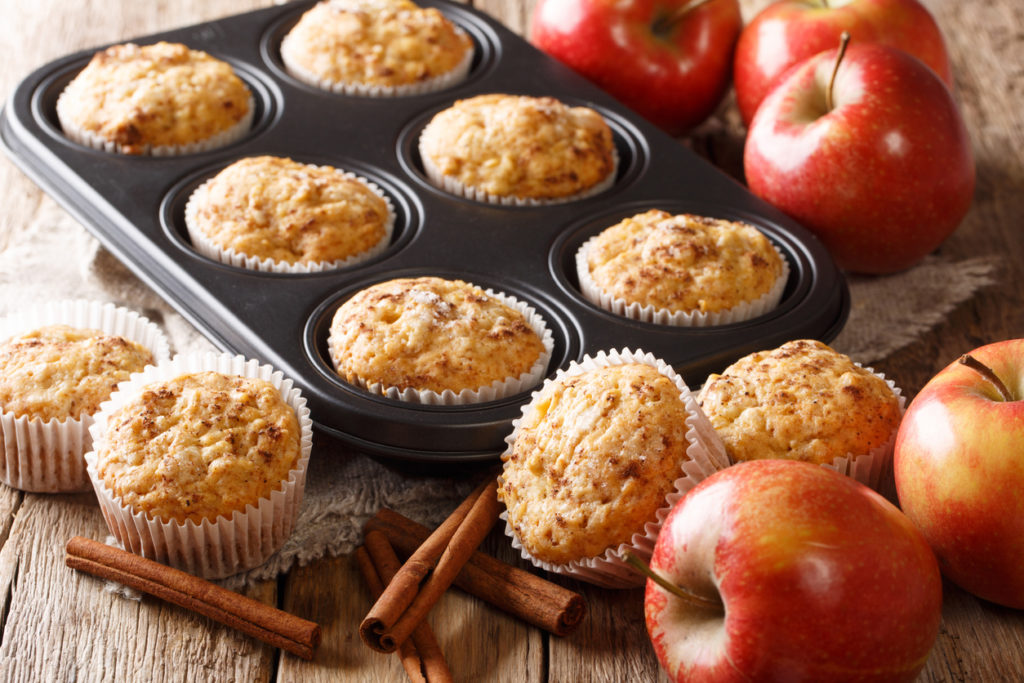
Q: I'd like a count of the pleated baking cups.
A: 10